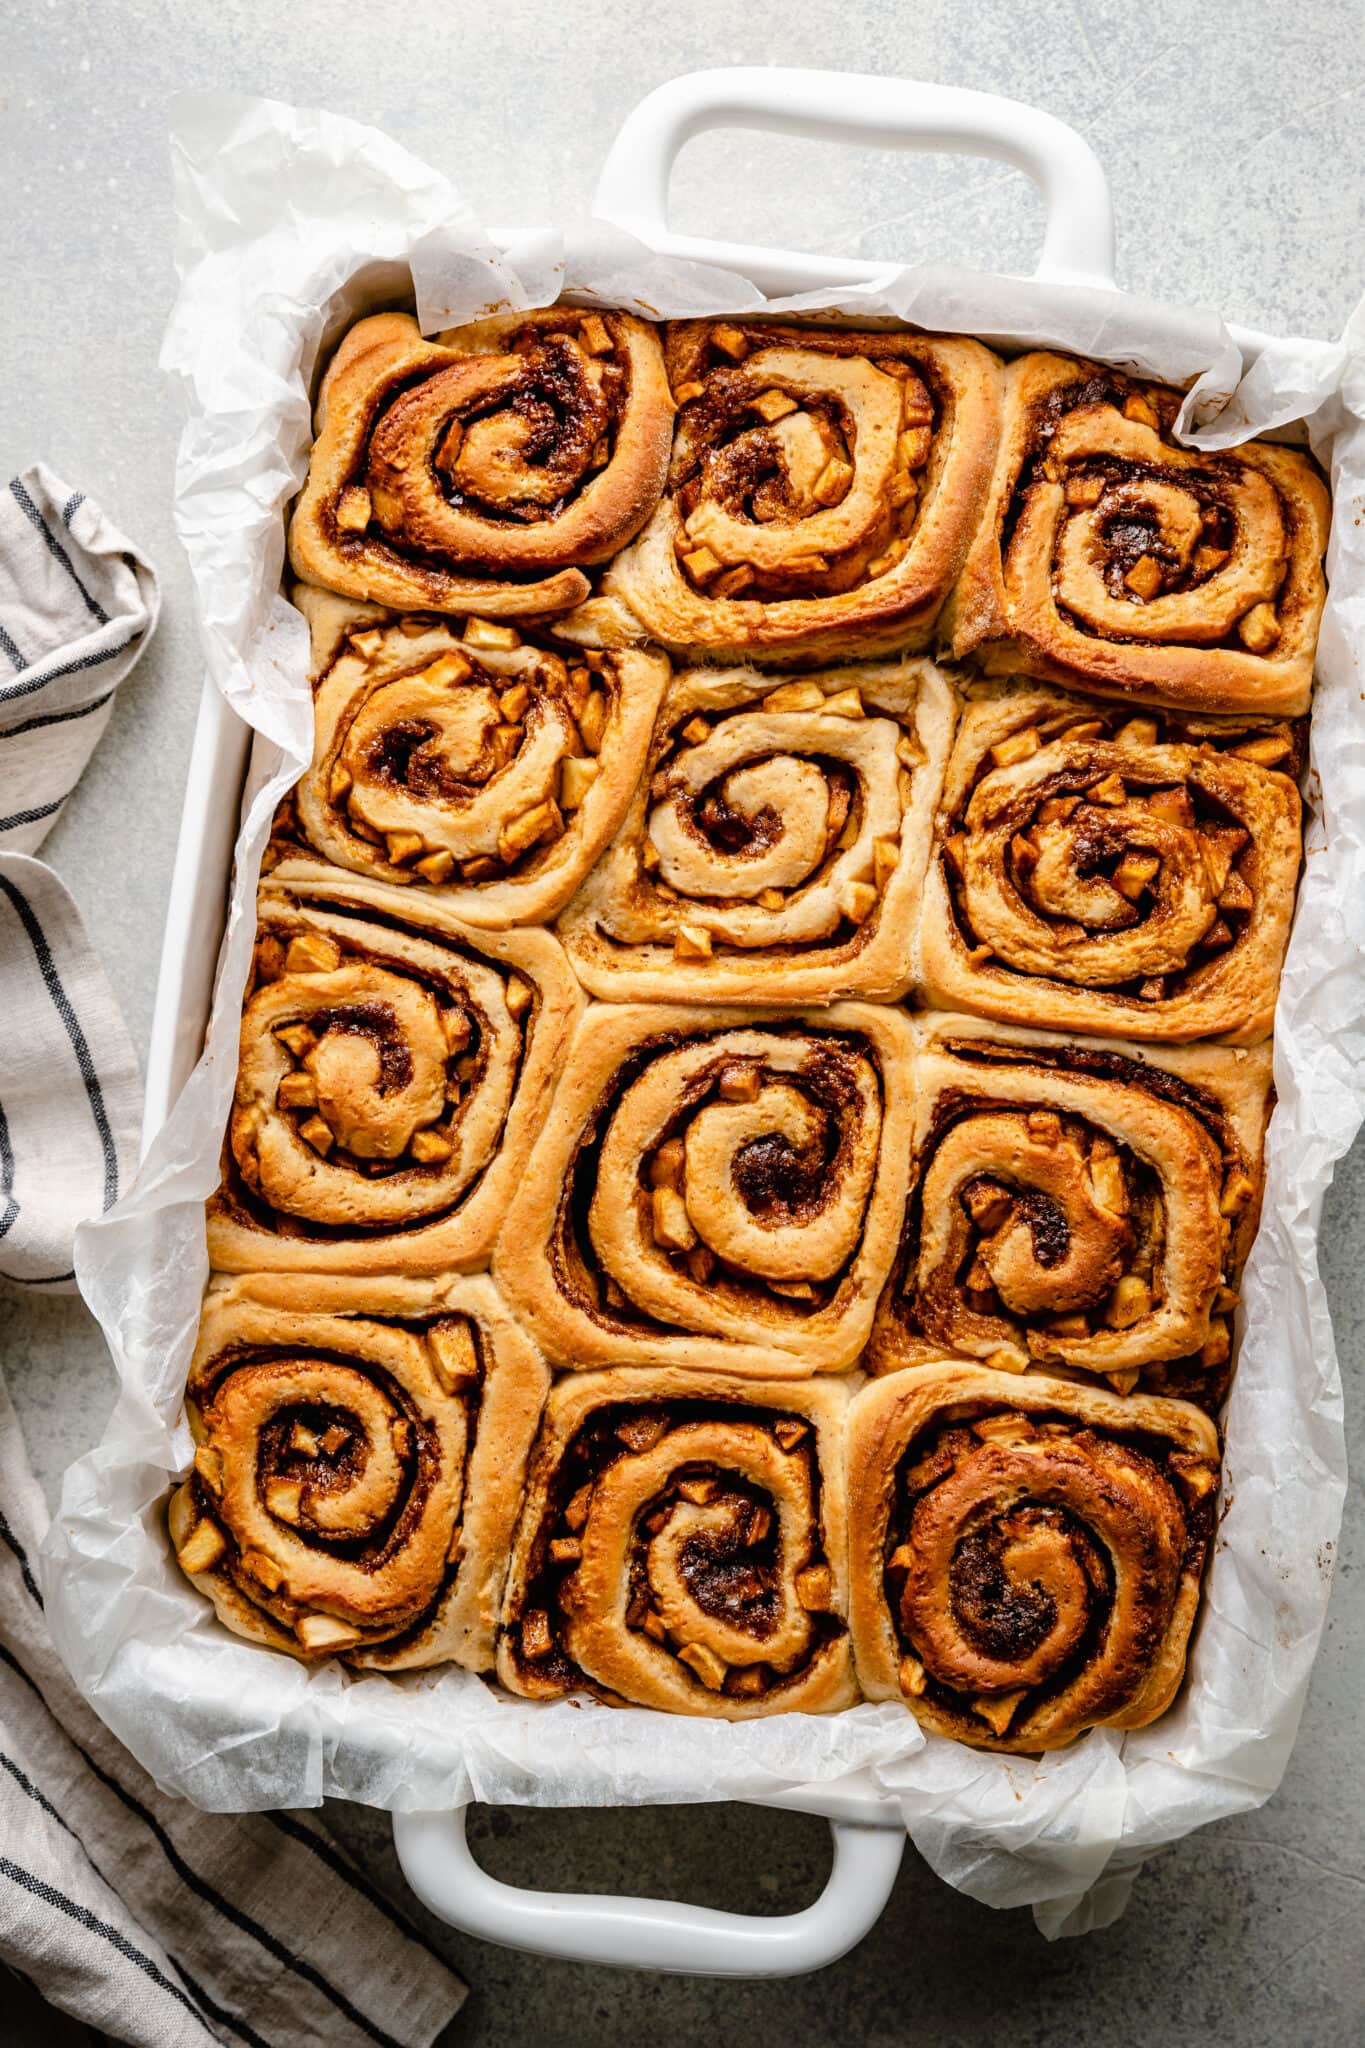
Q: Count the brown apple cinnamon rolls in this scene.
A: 12